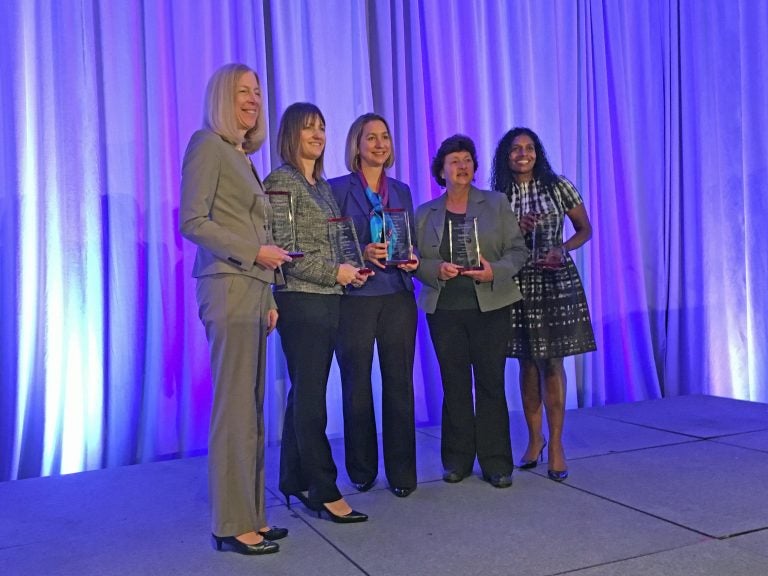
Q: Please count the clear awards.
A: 5